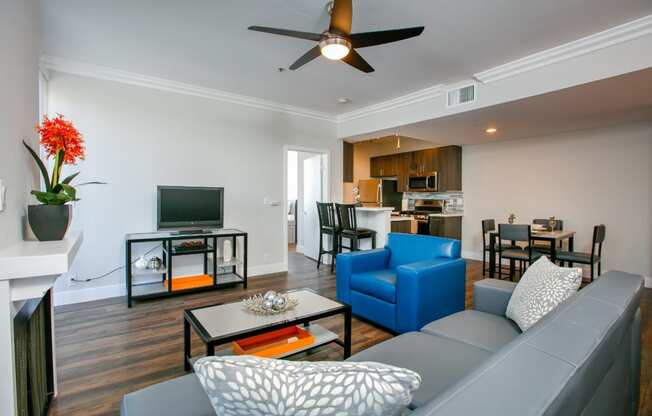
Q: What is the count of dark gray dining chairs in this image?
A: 4